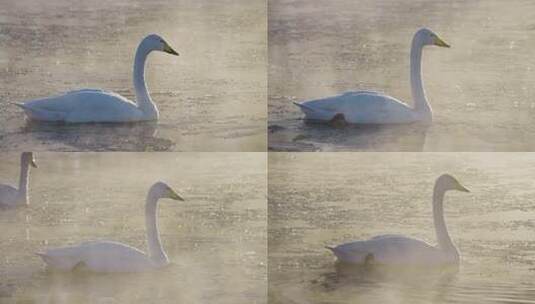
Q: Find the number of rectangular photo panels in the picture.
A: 4